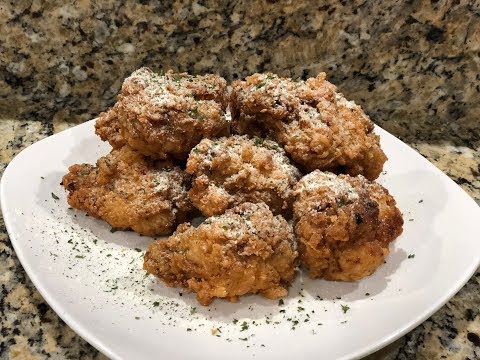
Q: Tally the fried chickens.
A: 6